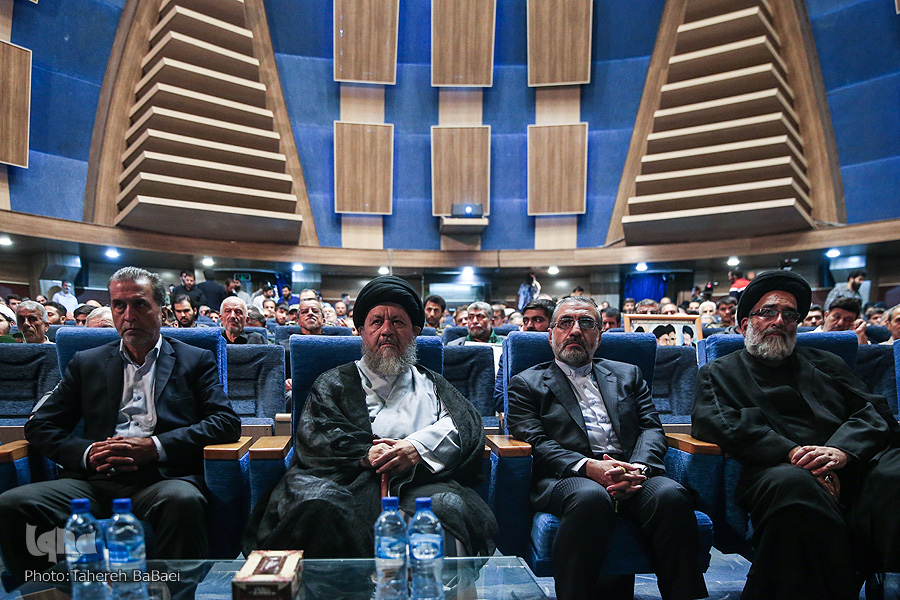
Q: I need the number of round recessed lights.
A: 10